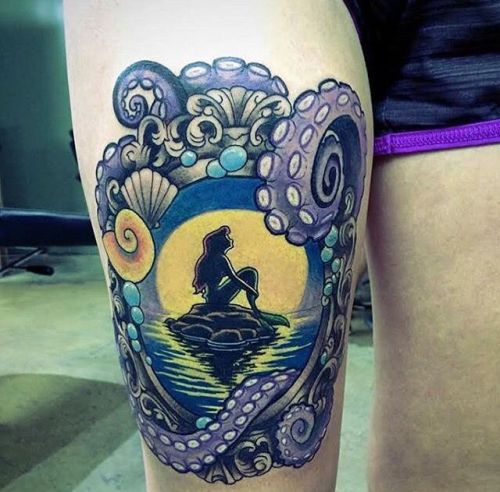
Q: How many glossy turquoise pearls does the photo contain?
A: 15